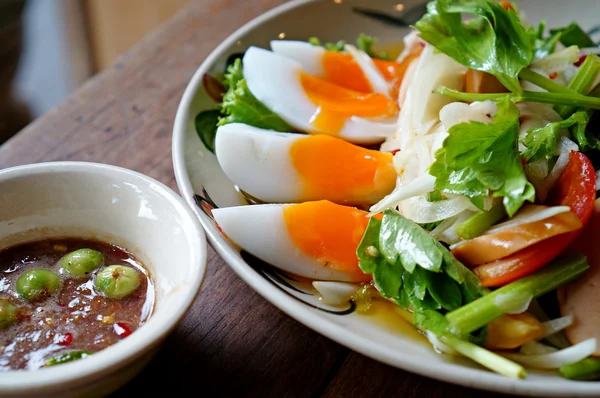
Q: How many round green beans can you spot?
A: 4